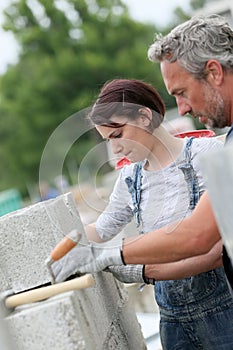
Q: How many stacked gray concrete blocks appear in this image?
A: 2